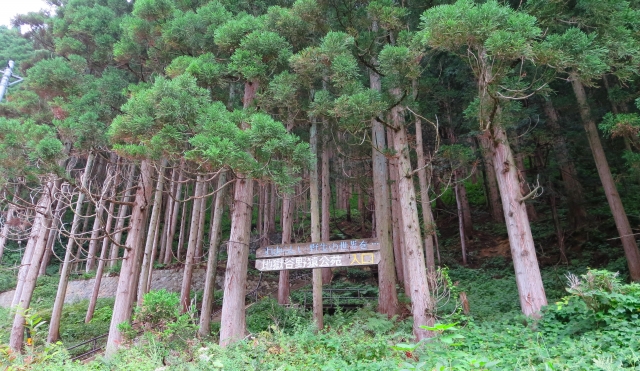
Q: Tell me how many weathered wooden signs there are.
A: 2